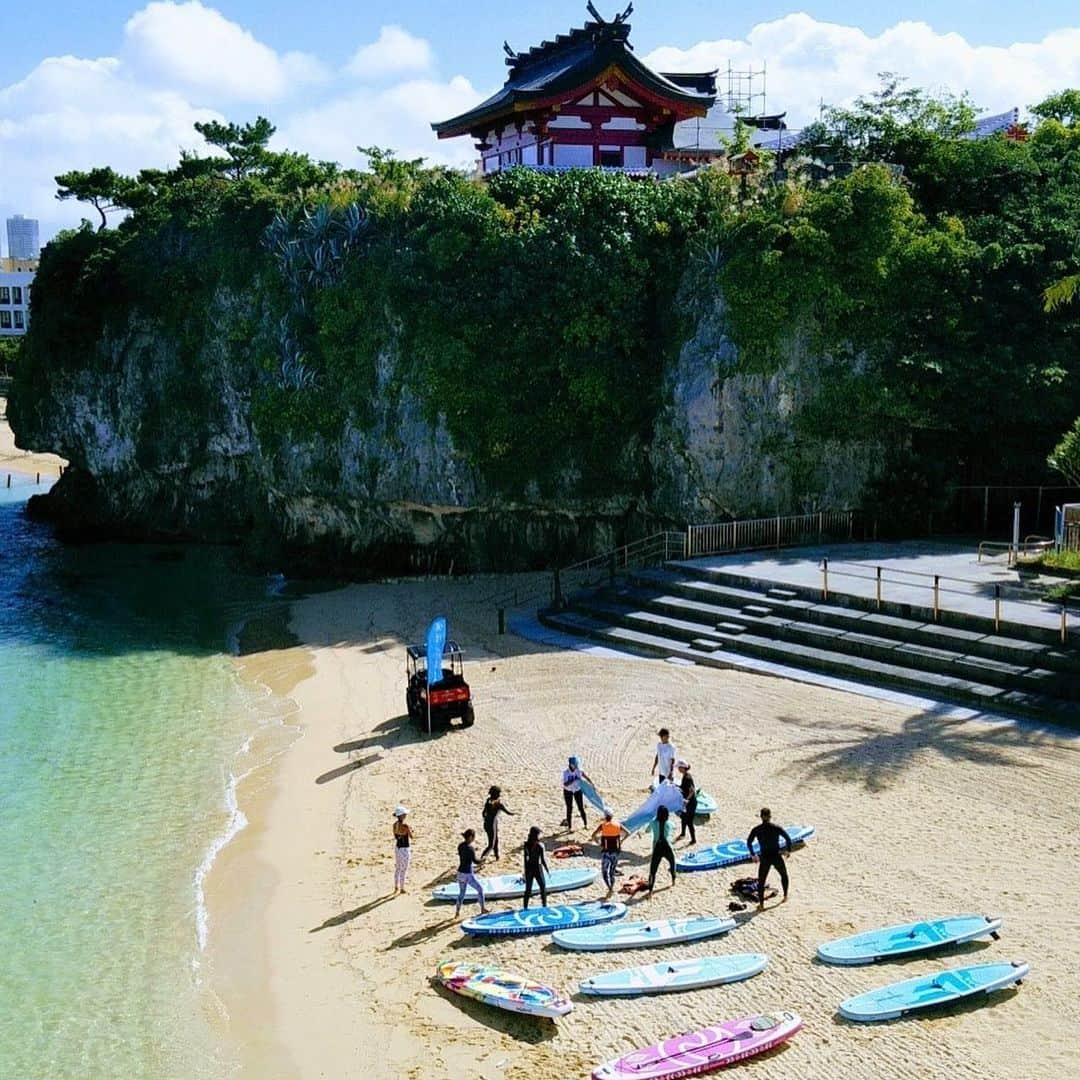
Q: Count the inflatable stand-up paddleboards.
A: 10